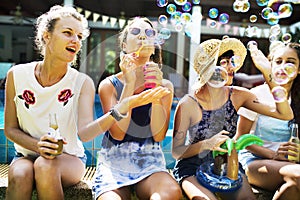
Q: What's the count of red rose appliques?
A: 2